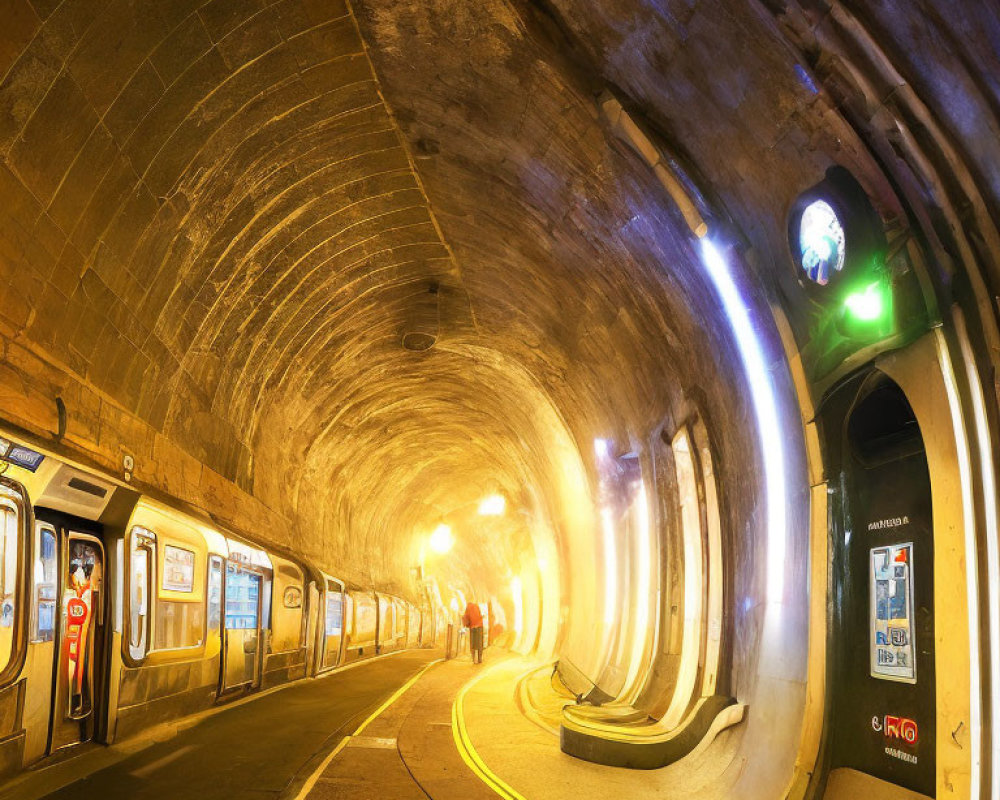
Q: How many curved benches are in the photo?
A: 1